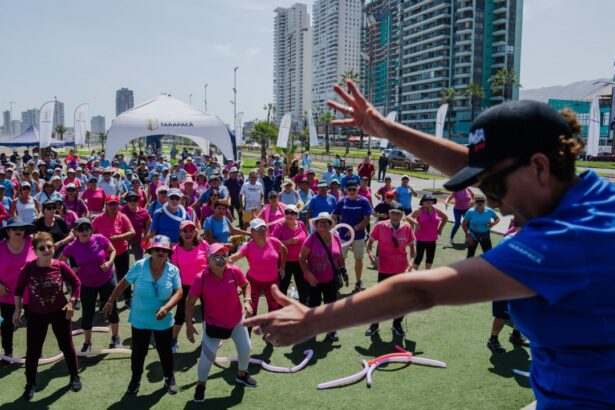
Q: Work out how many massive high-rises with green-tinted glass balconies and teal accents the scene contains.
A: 1